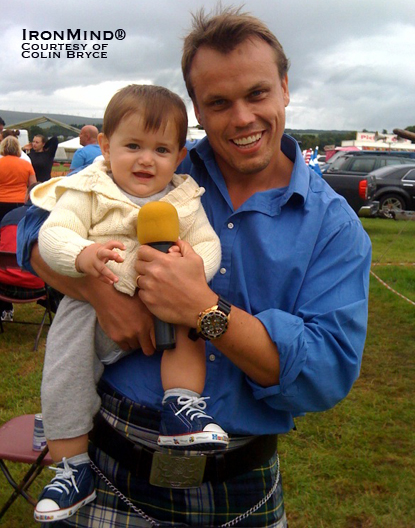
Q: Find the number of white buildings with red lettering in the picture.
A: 1